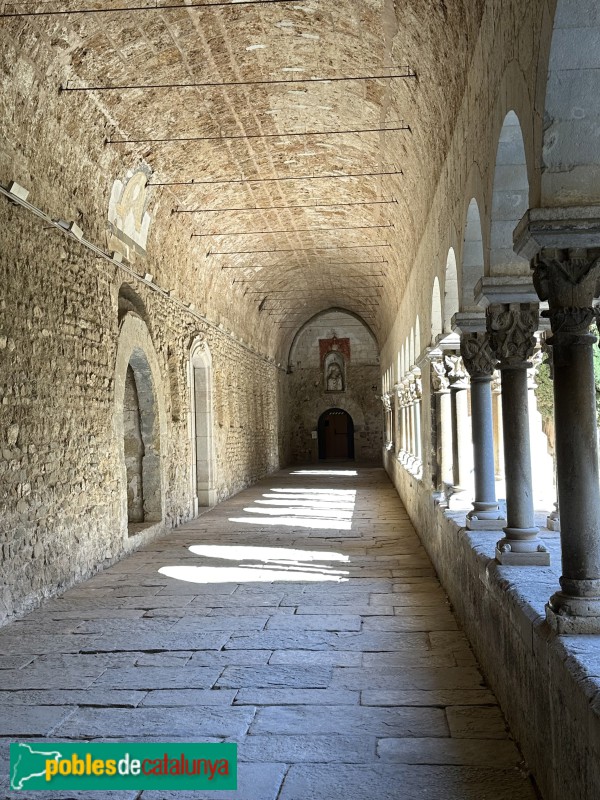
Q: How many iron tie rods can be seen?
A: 15